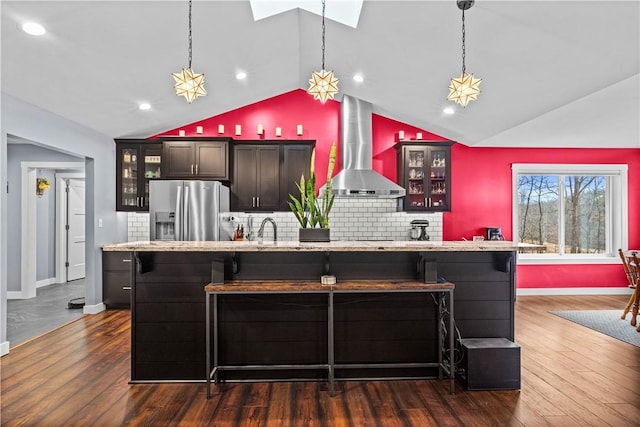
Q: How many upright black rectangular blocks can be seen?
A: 2